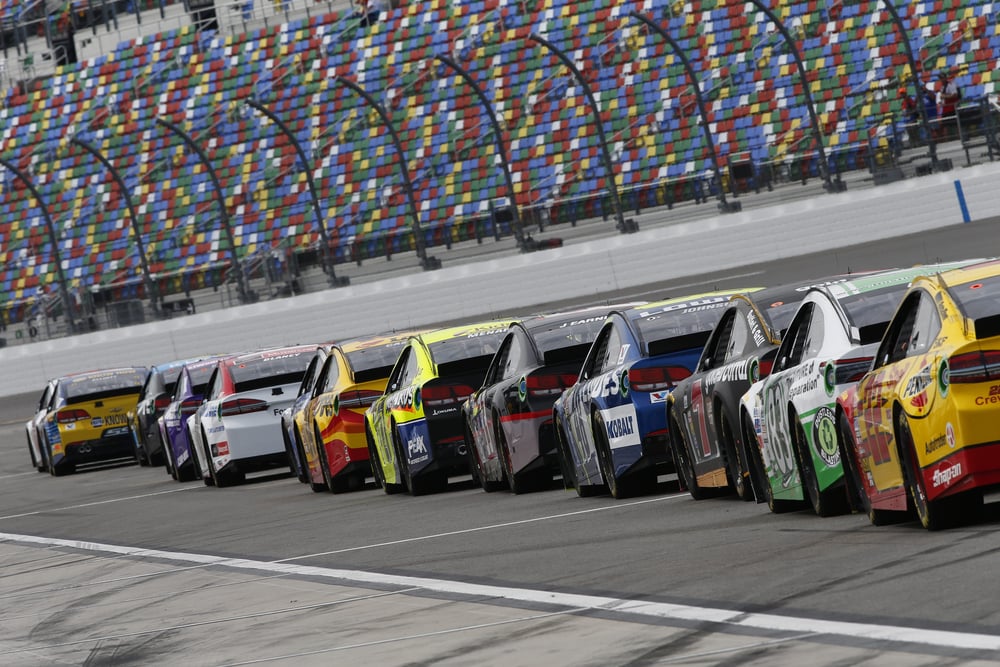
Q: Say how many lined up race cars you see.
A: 13